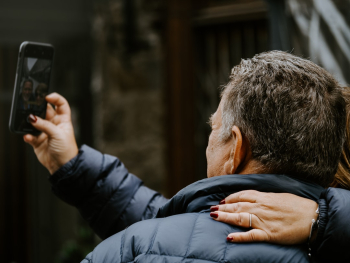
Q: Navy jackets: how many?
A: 2